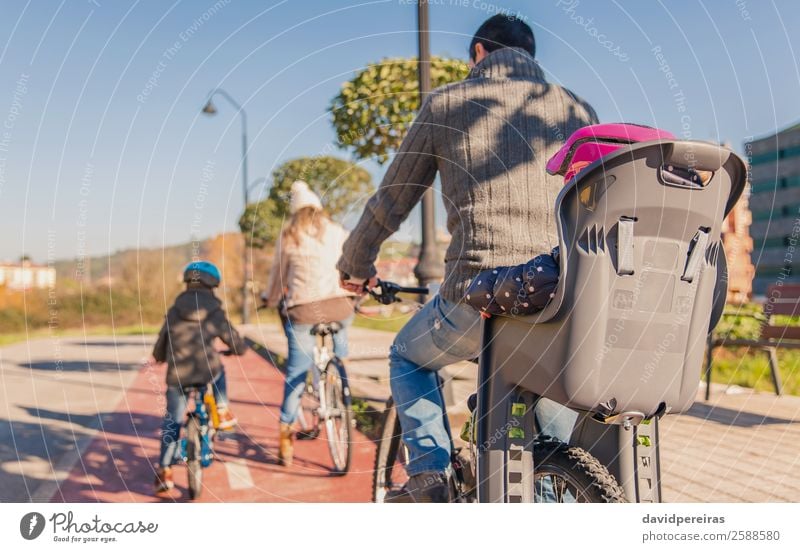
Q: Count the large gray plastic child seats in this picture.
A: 1